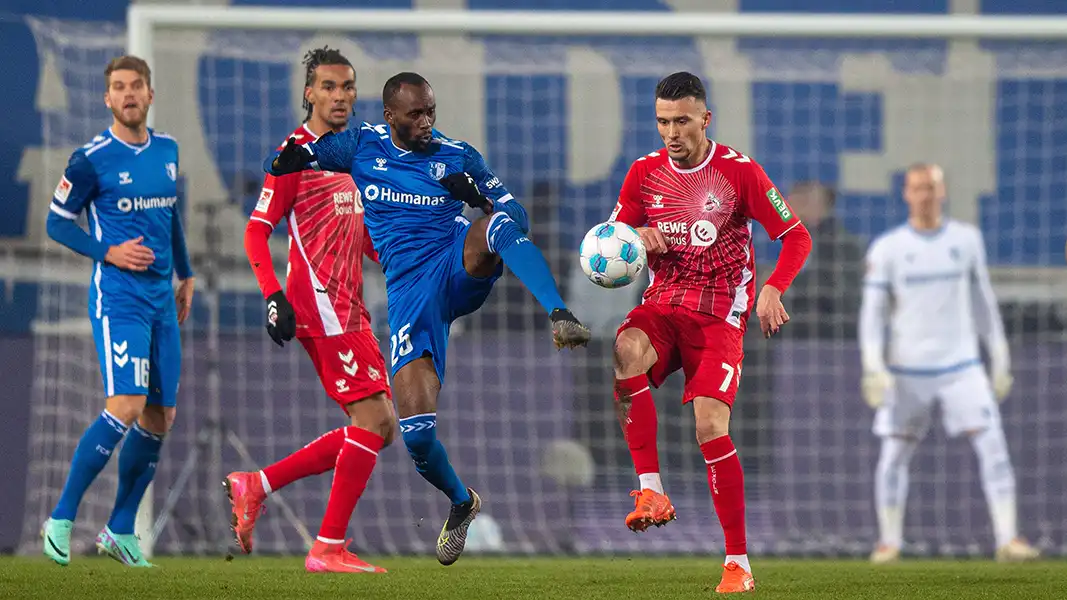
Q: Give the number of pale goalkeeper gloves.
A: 2